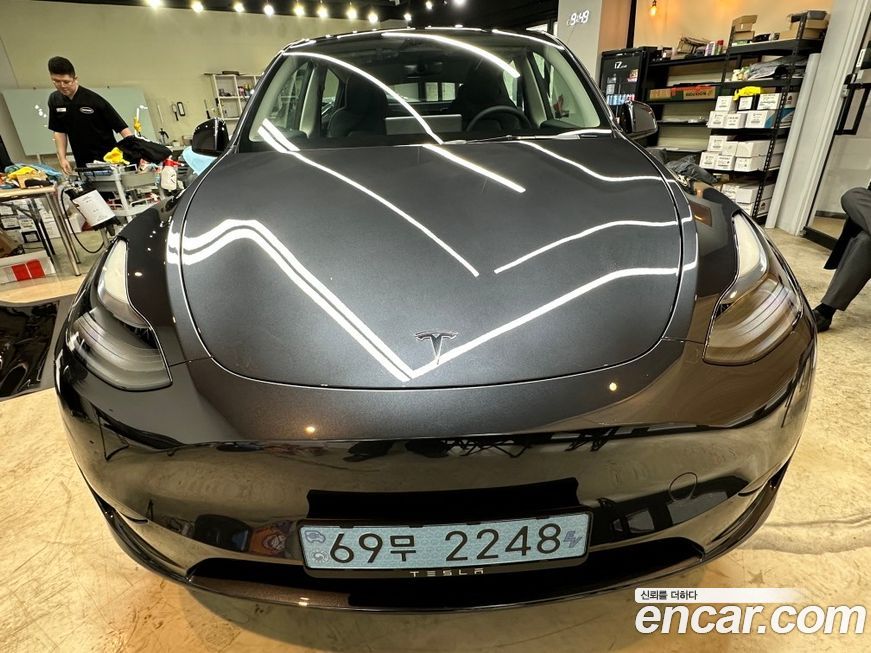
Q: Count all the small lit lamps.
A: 12